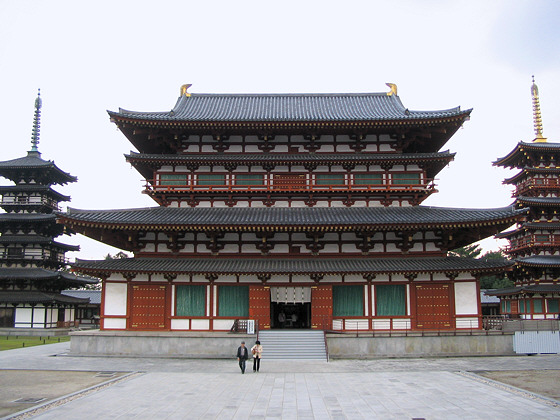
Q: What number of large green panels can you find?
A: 4